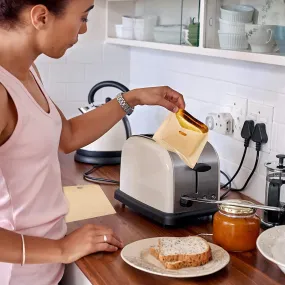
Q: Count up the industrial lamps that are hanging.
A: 0